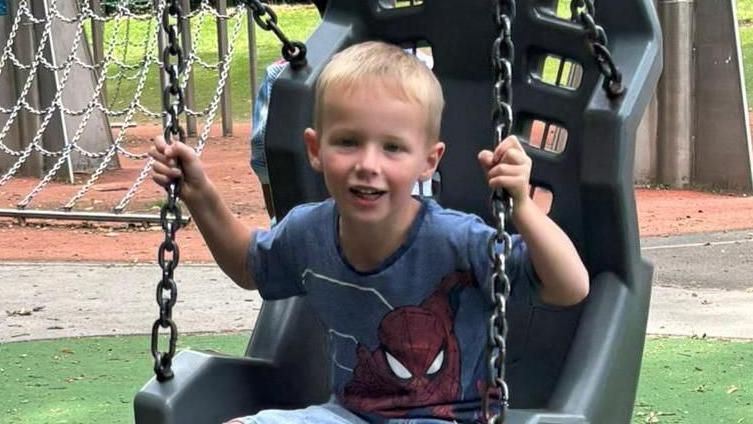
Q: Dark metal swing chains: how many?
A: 4